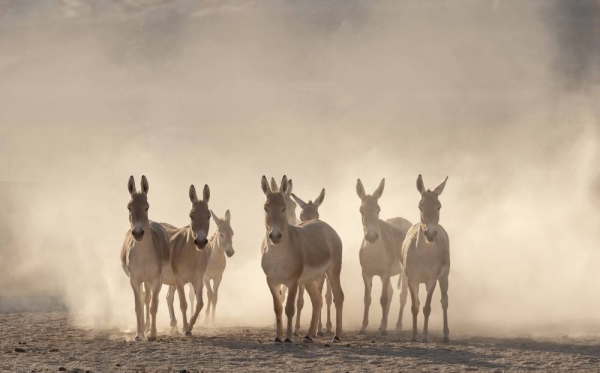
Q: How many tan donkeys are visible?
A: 8